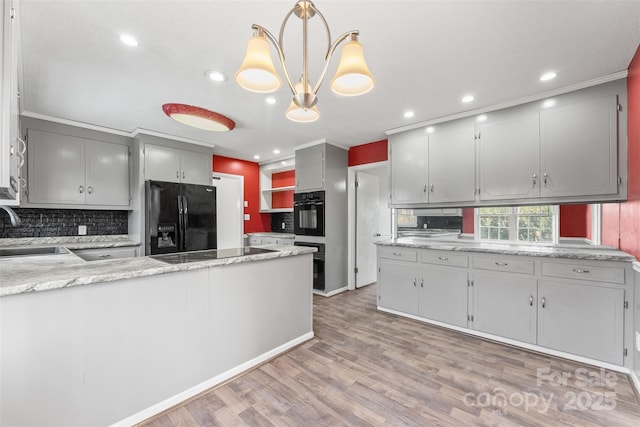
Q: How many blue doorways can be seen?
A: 0